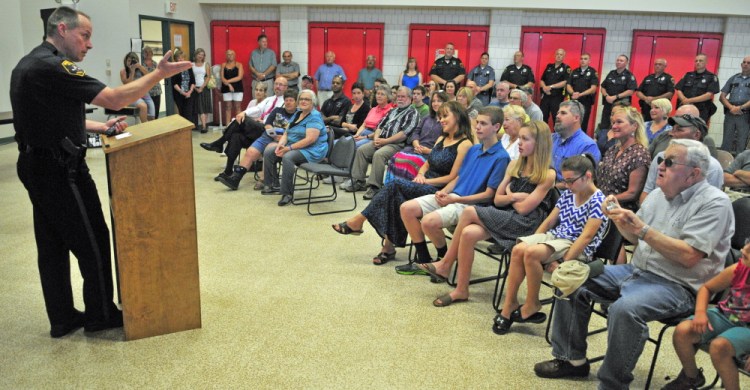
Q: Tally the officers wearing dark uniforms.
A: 8